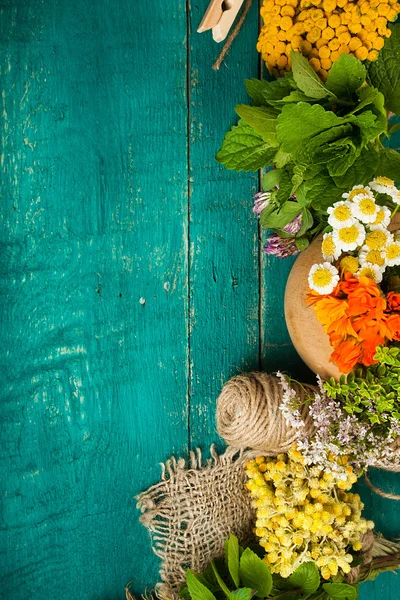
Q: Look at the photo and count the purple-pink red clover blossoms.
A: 3